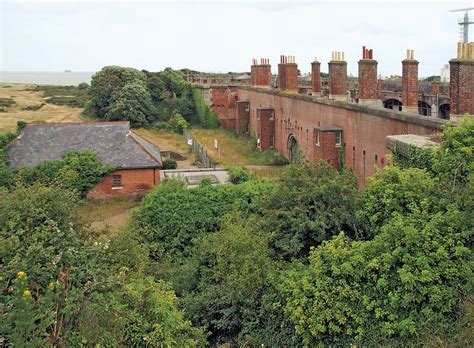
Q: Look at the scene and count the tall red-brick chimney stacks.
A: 7